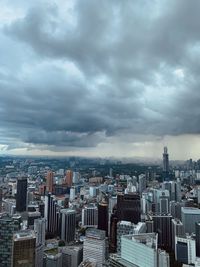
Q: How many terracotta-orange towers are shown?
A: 2